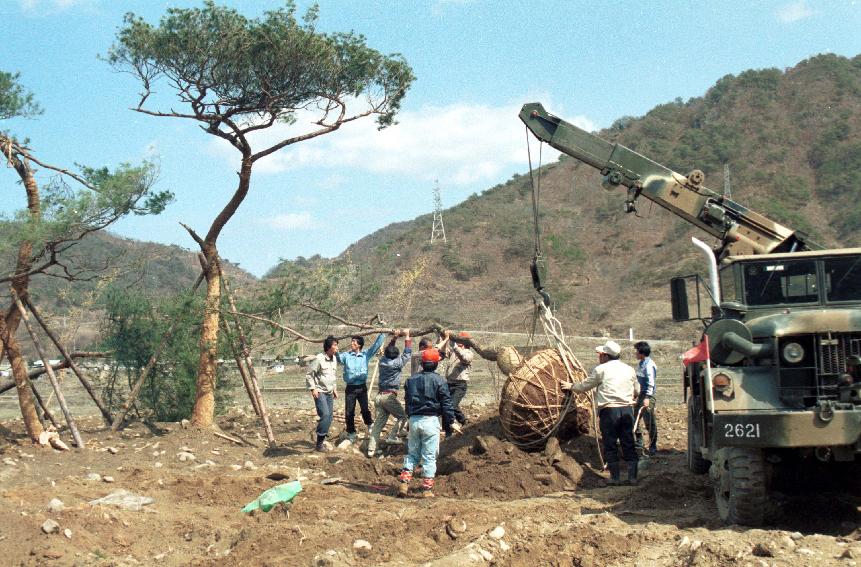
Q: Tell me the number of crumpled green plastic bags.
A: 1